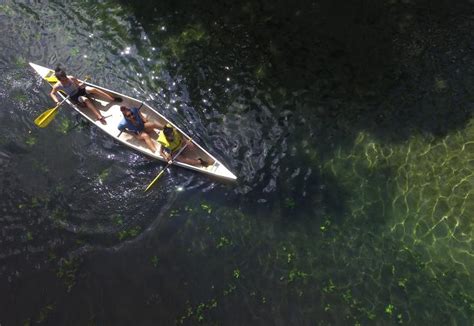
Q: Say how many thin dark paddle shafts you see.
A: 2